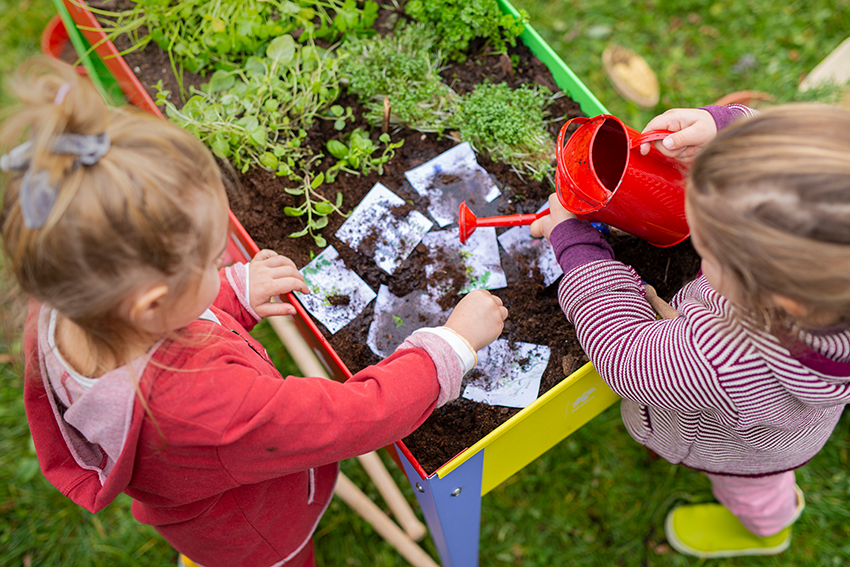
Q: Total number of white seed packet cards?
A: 7